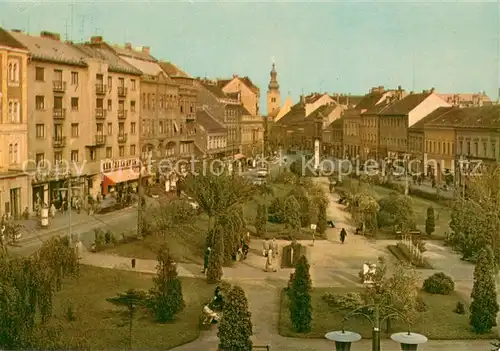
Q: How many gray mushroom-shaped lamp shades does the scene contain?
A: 2